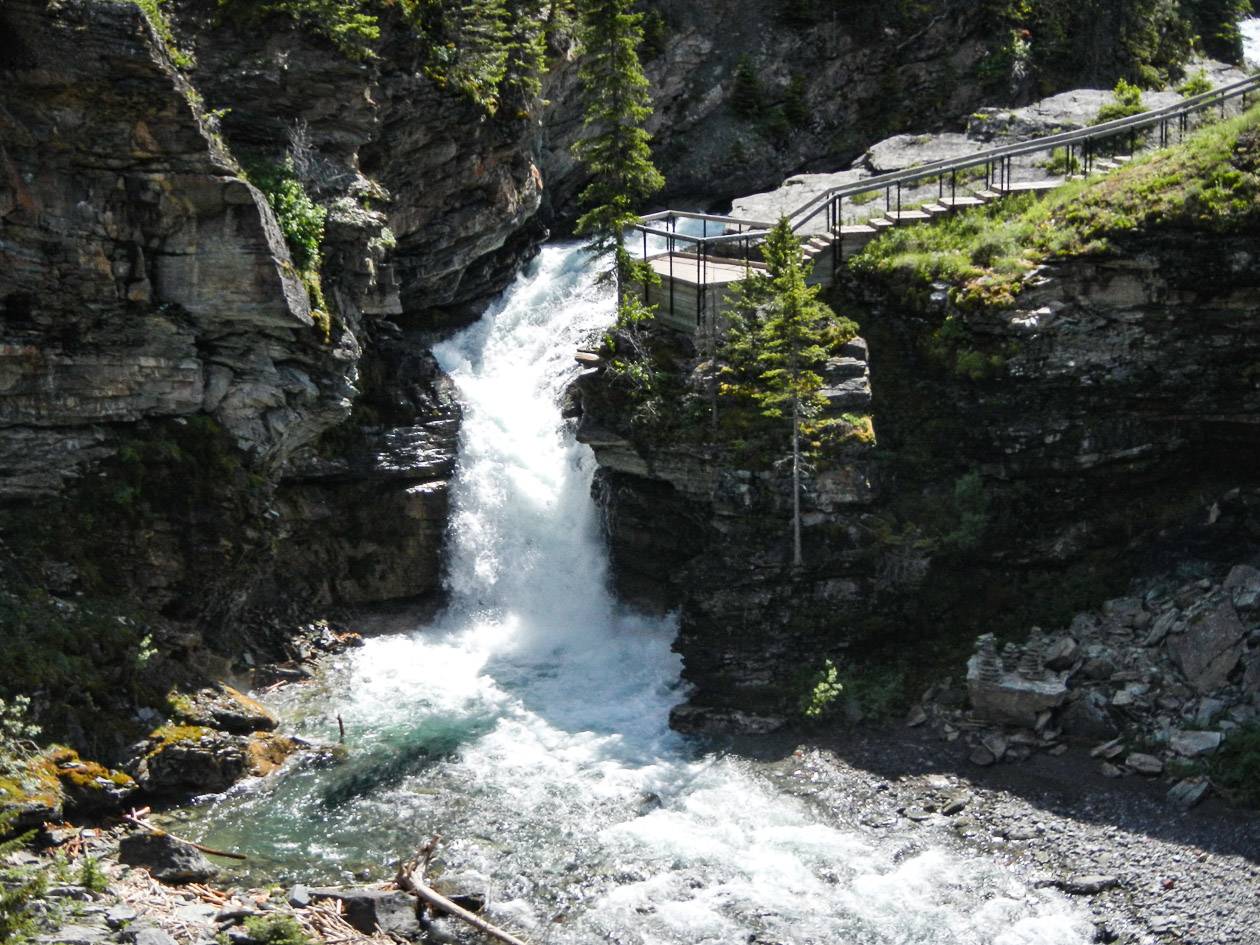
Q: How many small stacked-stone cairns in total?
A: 3